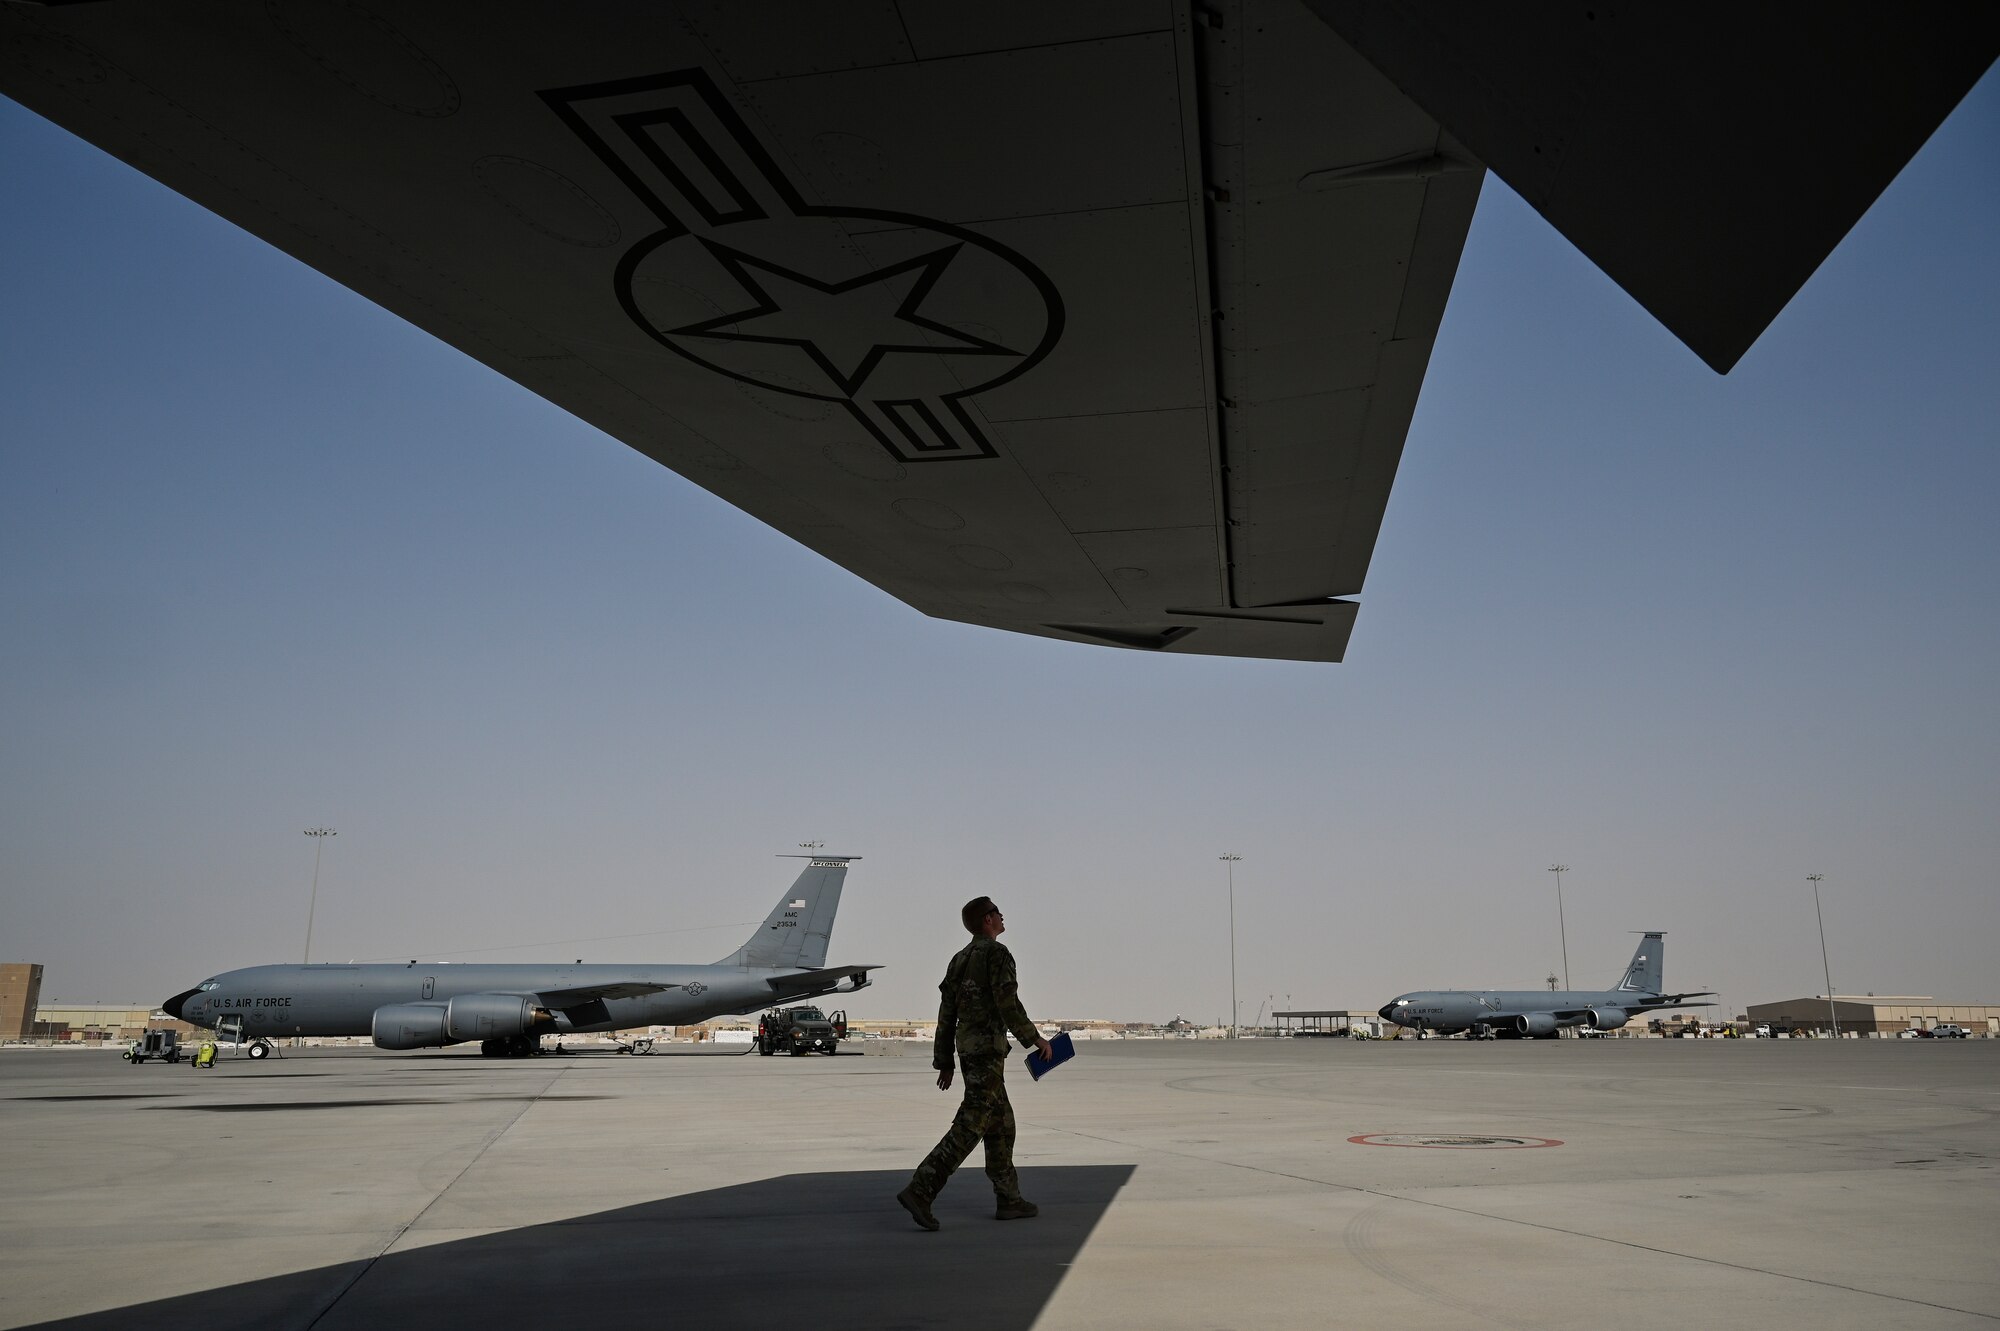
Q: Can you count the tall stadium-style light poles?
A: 5